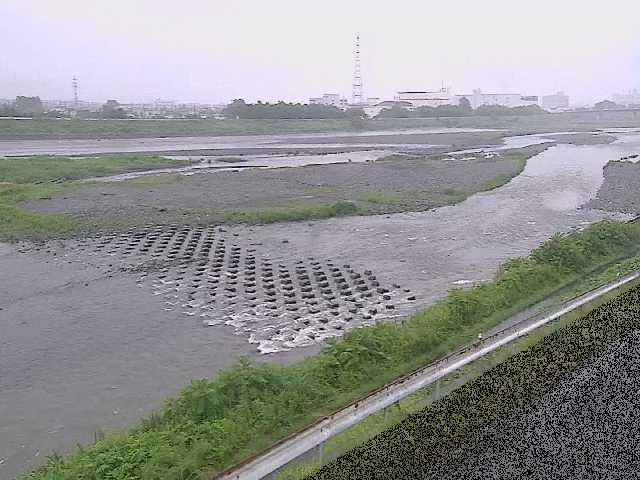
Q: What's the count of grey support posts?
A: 3